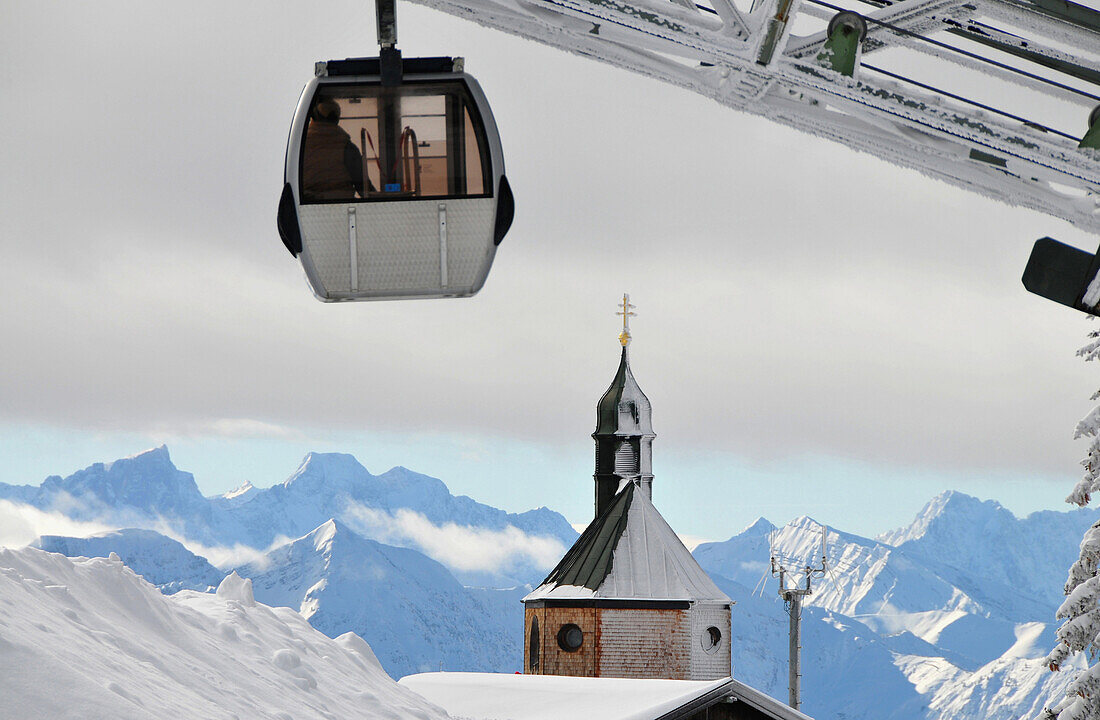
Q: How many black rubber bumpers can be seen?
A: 2